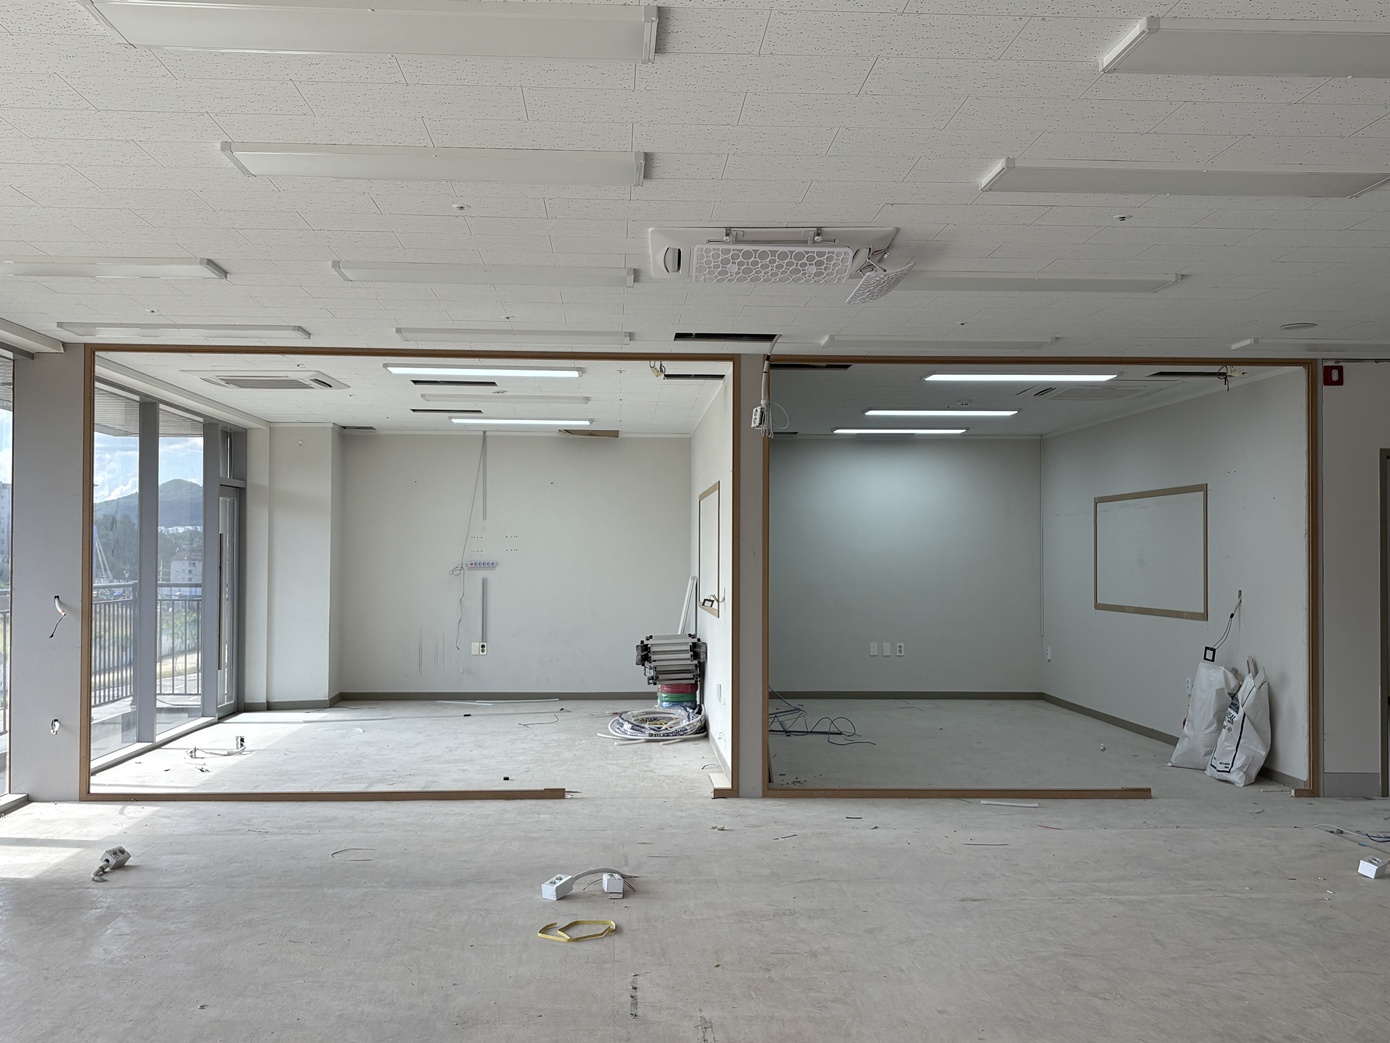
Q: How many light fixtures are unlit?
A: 12